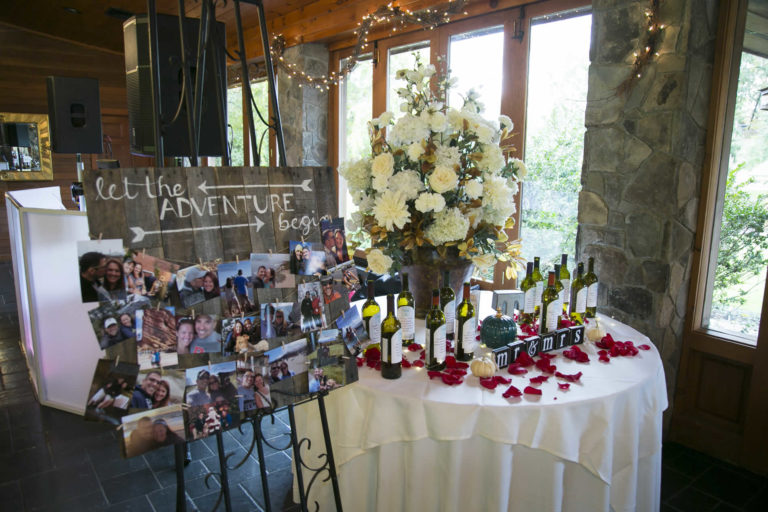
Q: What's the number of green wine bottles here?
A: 13